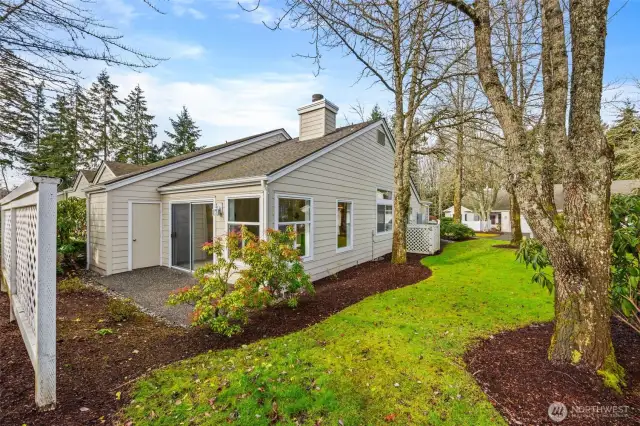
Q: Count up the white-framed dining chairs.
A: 0